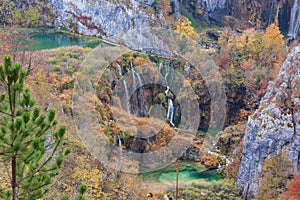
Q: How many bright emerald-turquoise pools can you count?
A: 2